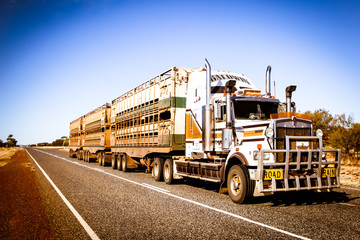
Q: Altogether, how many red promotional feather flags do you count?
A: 0